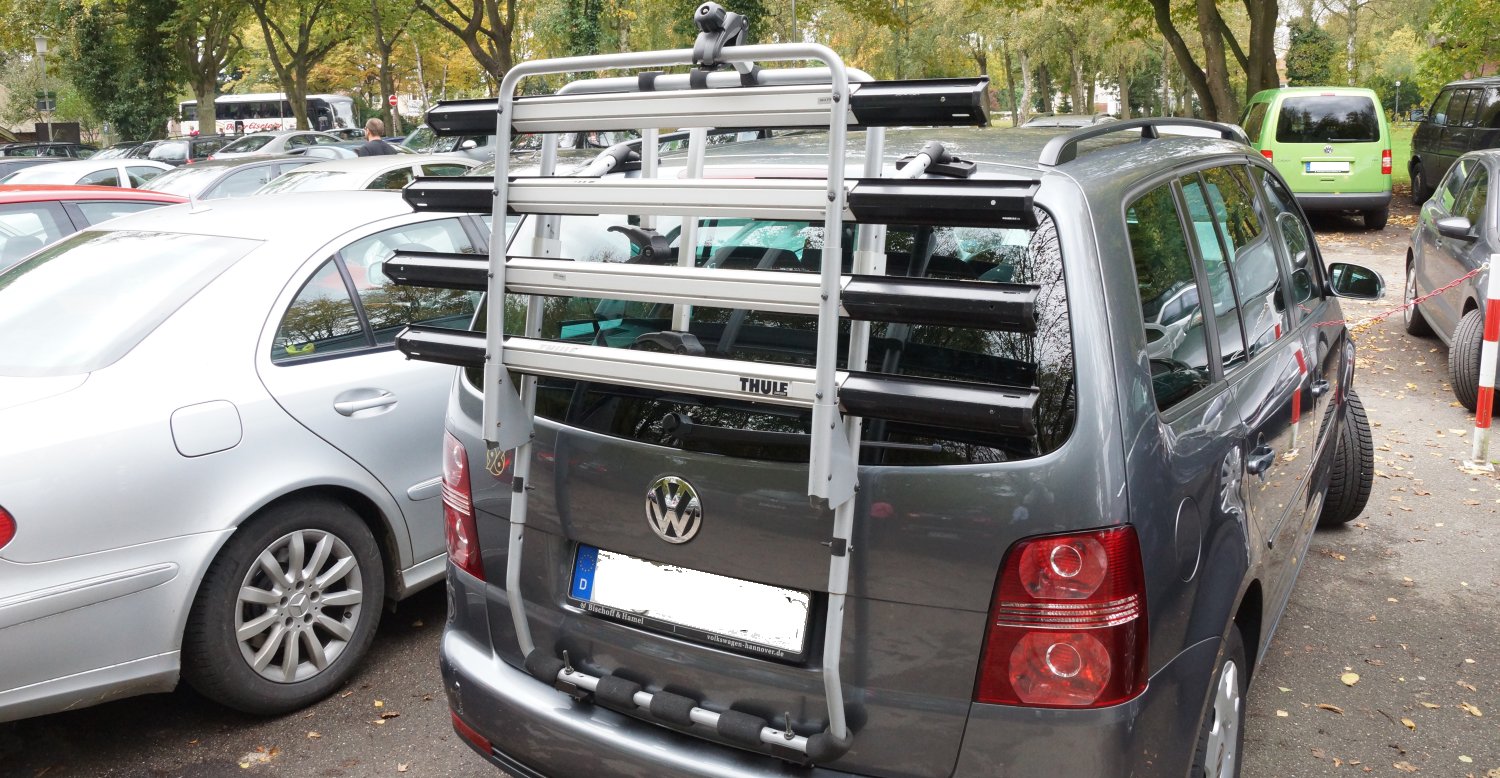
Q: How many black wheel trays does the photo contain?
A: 8